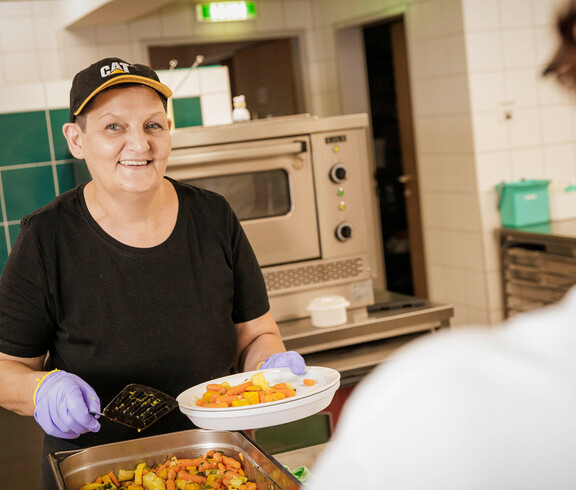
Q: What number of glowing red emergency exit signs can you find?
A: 0